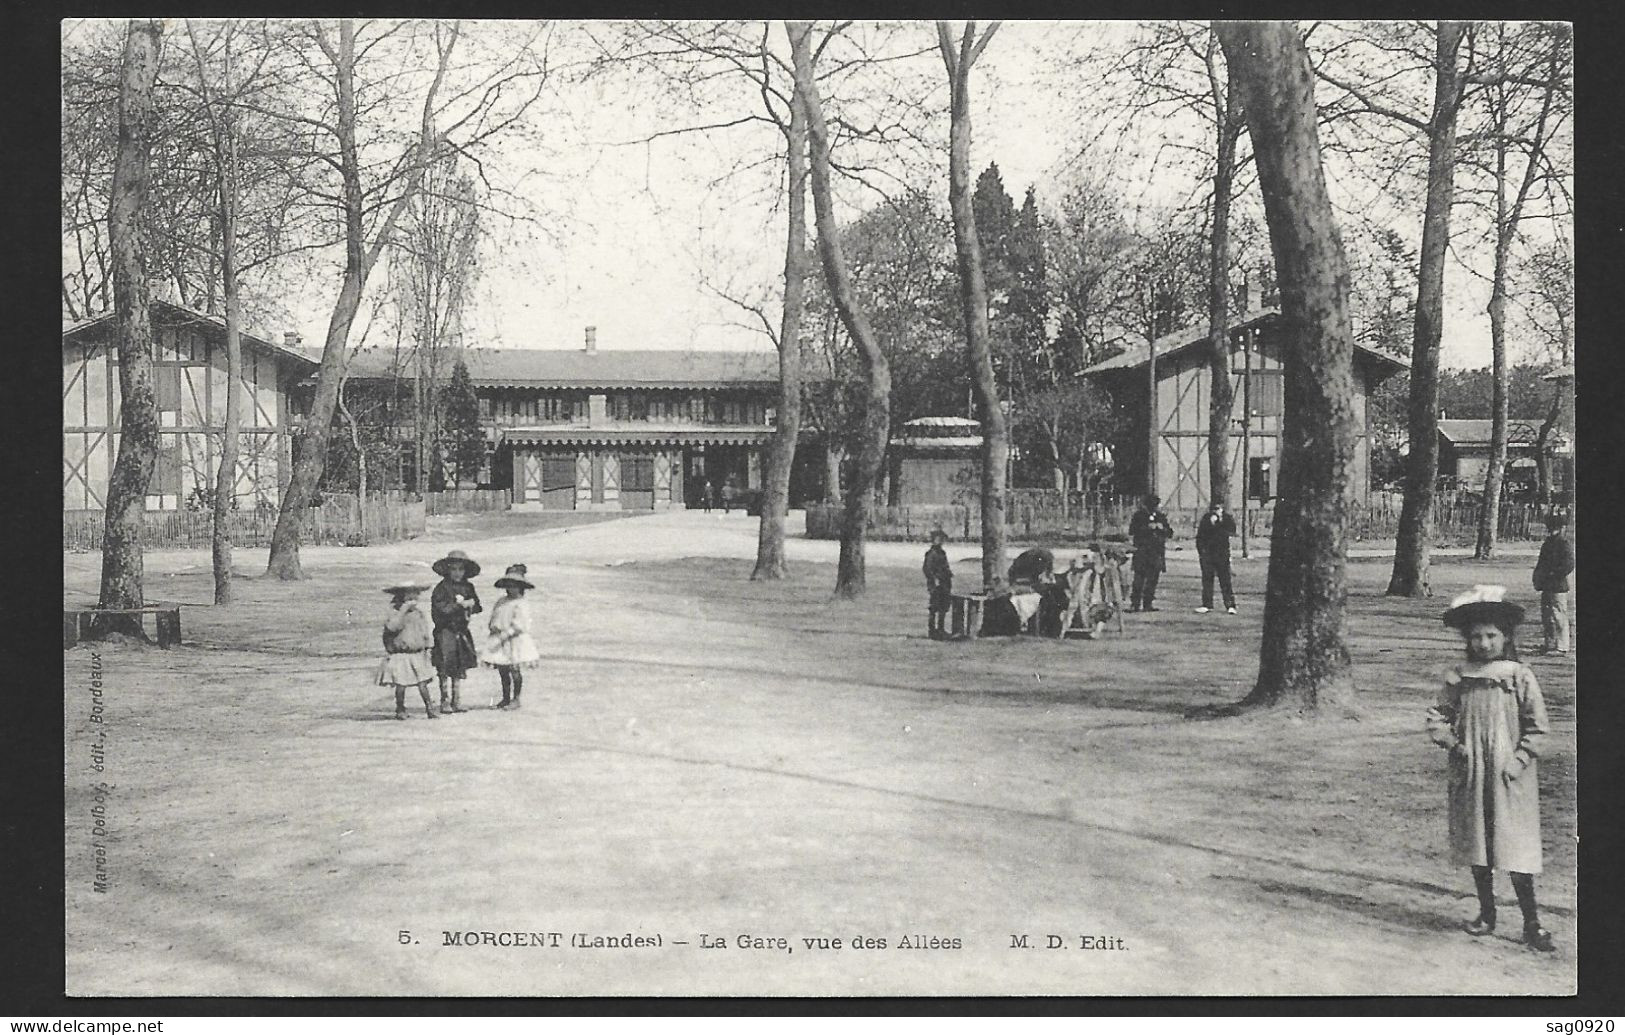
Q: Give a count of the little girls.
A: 4